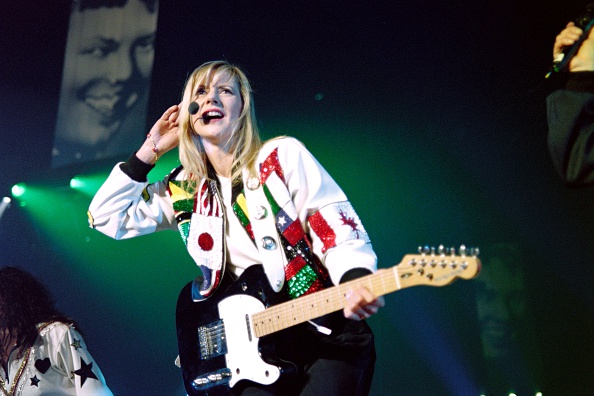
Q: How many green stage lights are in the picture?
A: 2